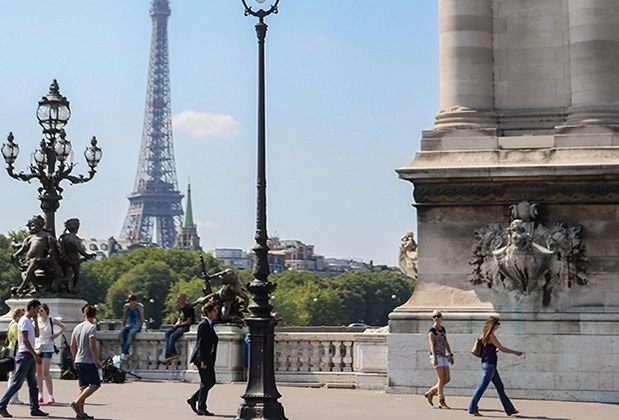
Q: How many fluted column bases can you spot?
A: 2